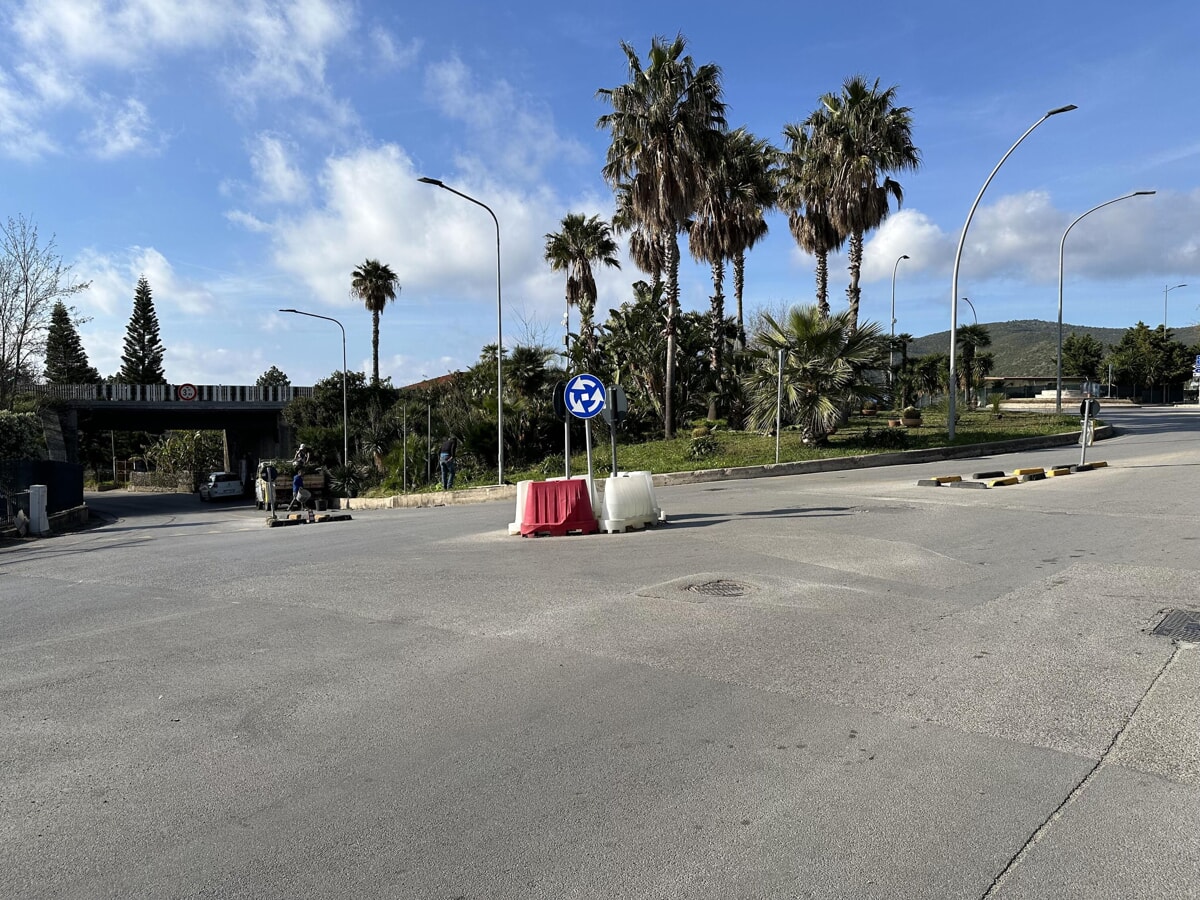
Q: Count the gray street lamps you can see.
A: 7